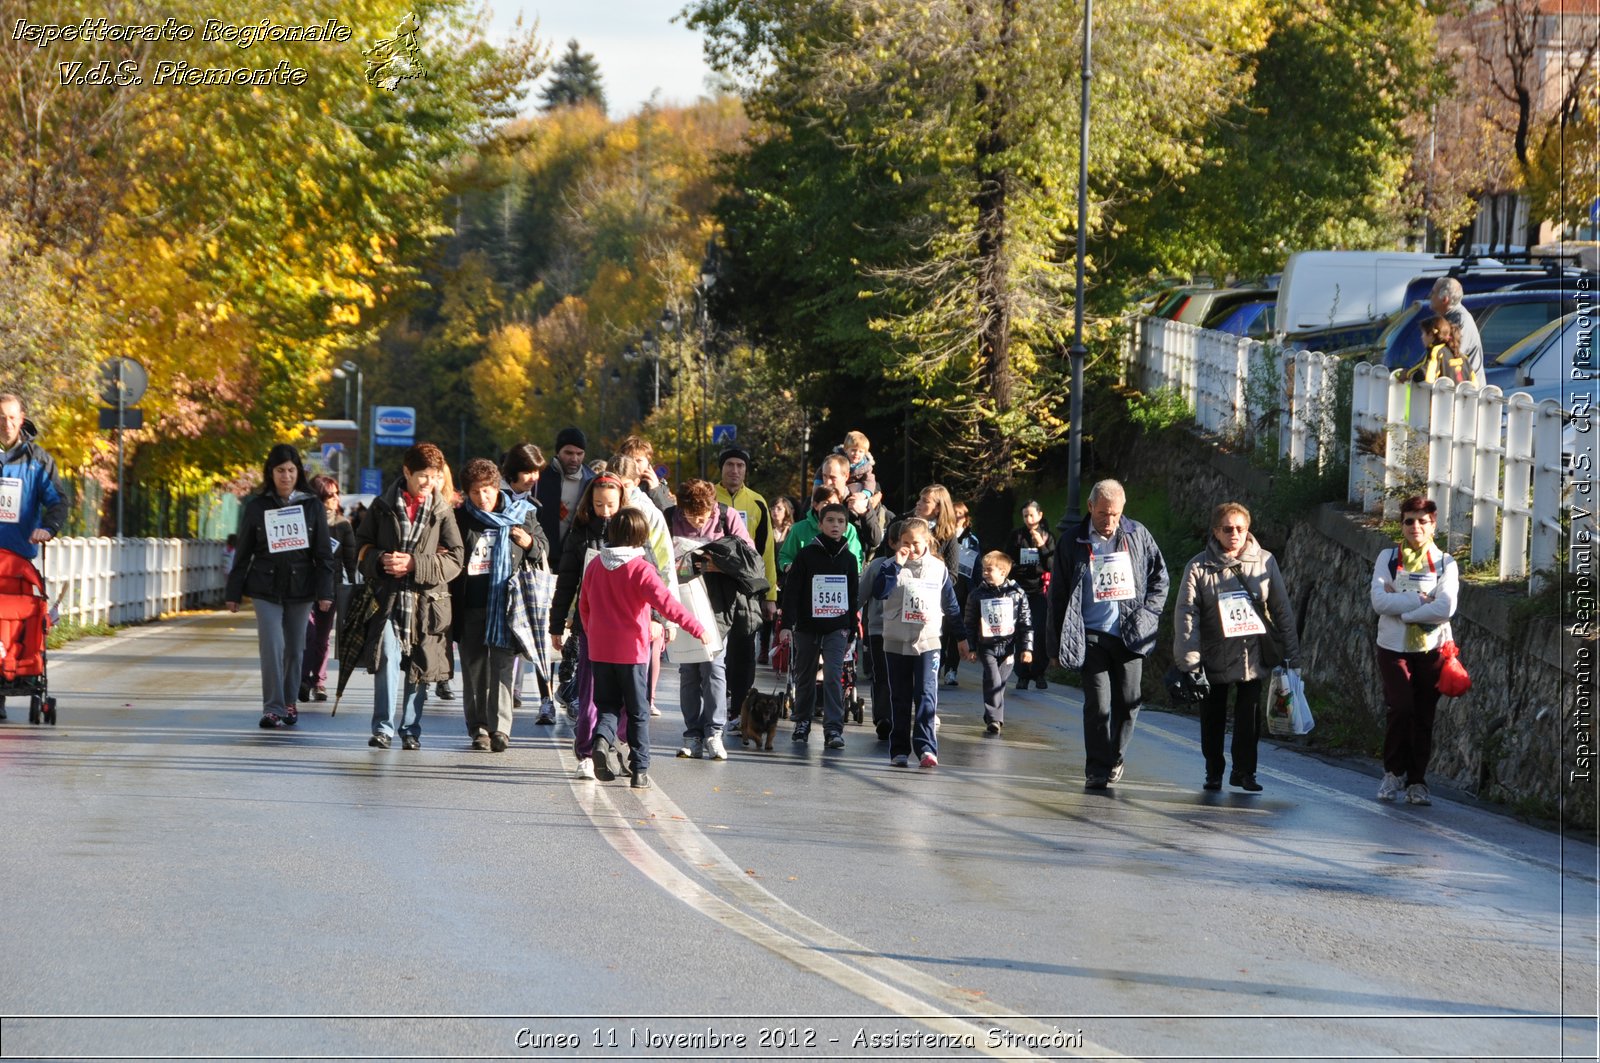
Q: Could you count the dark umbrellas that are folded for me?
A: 1